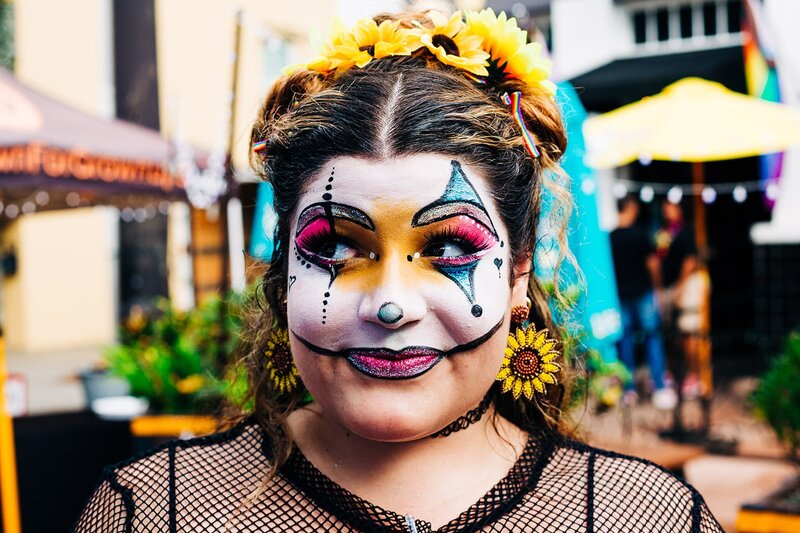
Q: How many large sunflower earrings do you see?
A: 2